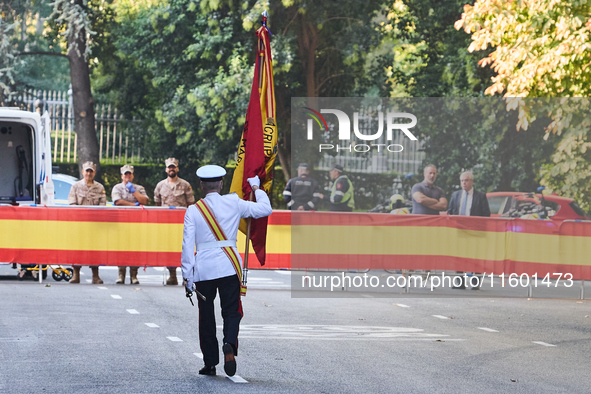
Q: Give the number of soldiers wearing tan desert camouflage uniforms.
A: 3